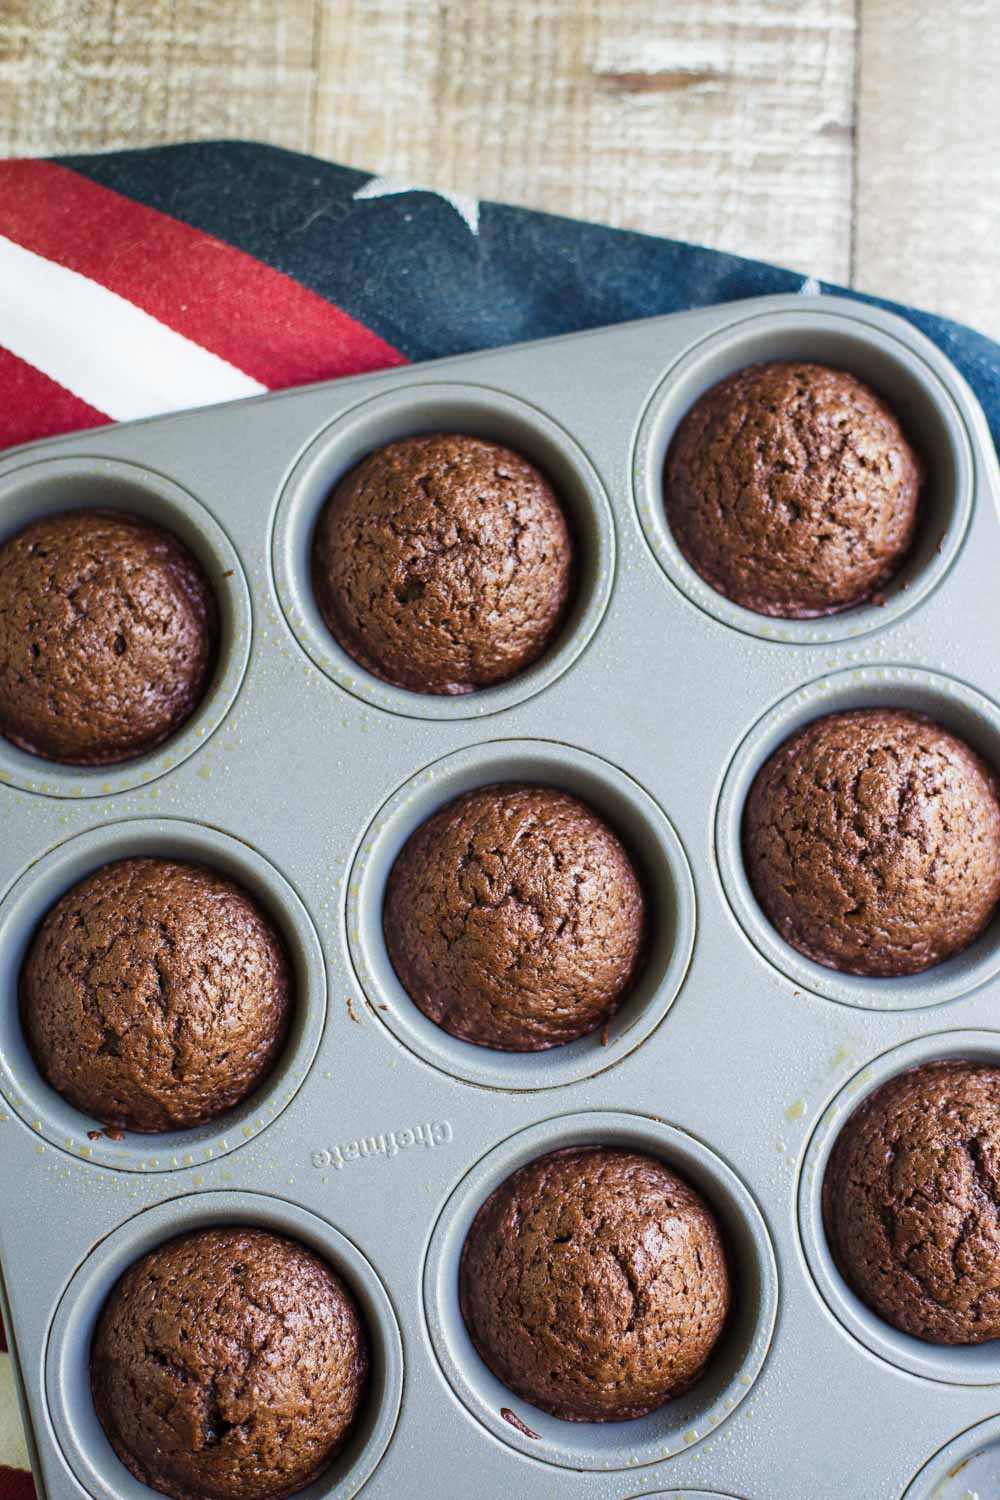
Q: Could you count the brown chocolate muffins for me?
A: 9